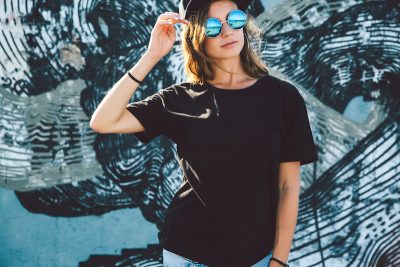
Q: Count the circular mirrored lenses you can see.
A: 2